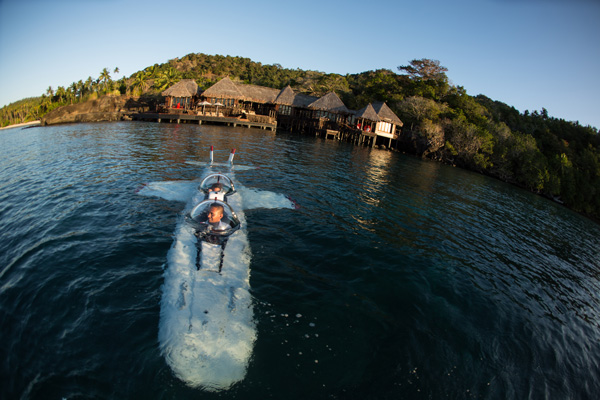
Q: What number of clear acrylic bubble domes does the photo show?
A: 2